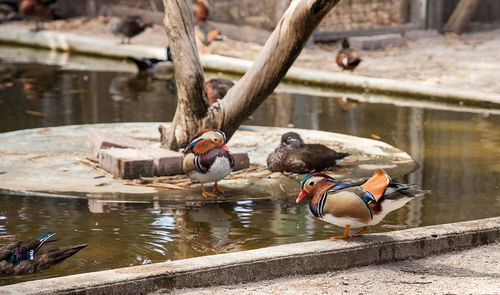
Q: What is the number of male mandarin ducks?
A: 2